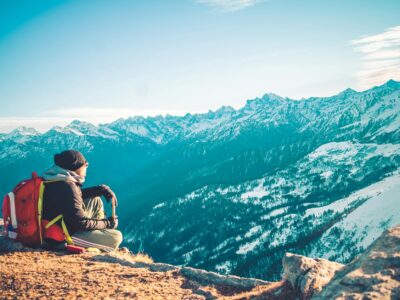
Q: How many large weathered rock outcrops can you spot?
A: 2